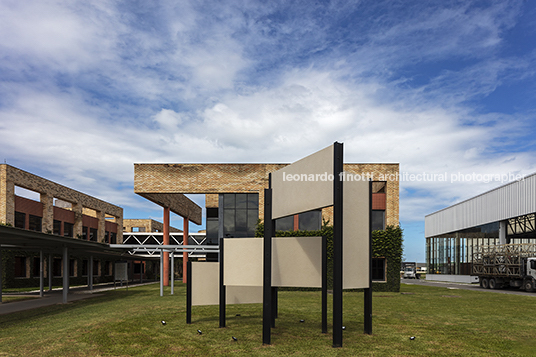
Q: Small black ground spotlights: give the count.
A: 7